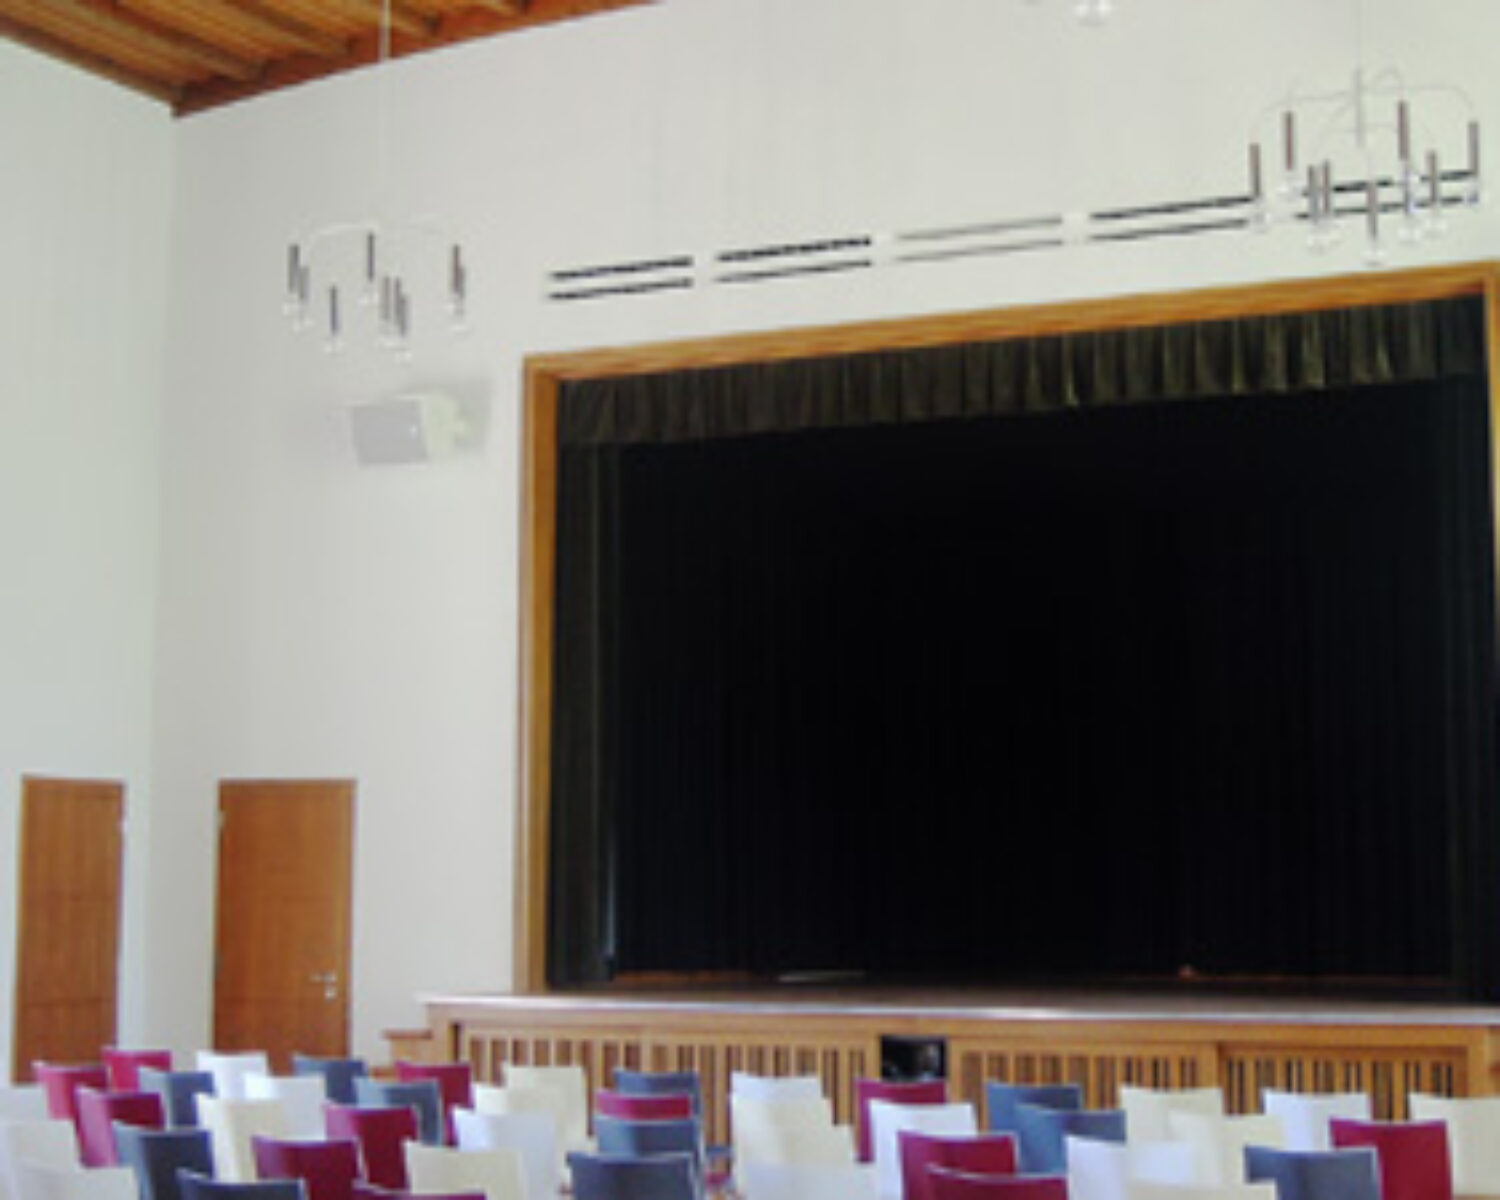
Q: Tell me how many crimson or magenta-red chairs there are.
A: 12